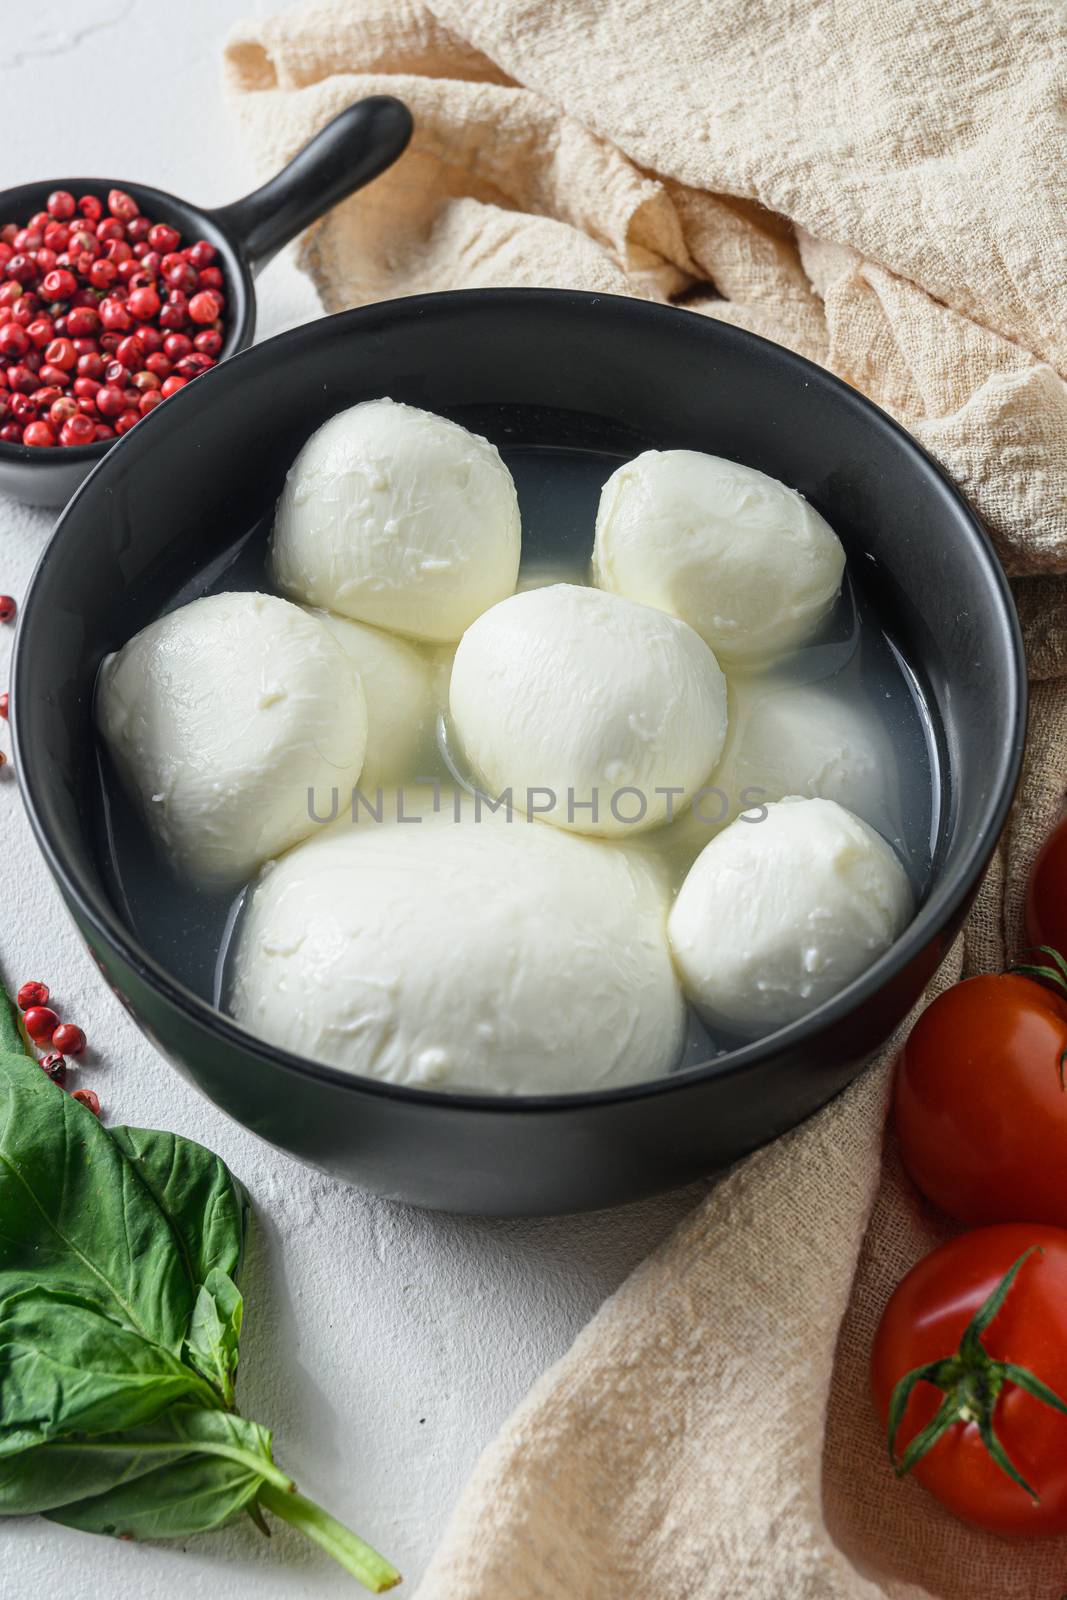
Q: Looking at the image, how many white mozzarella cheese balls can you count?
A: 8